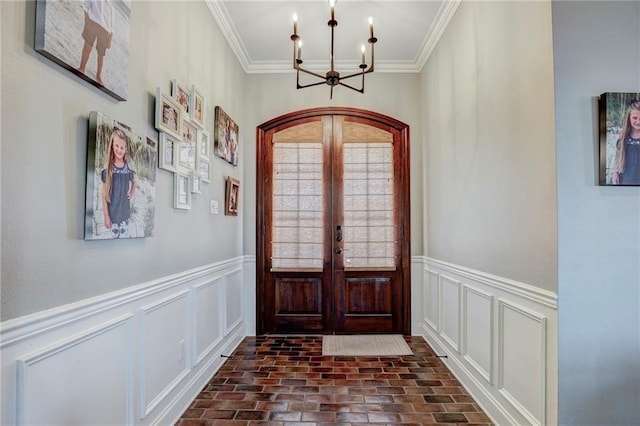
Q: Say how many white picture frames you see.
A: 9